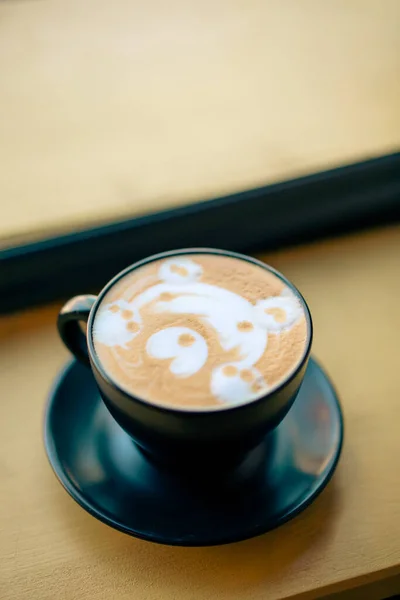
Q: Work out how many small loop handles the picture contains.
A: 1